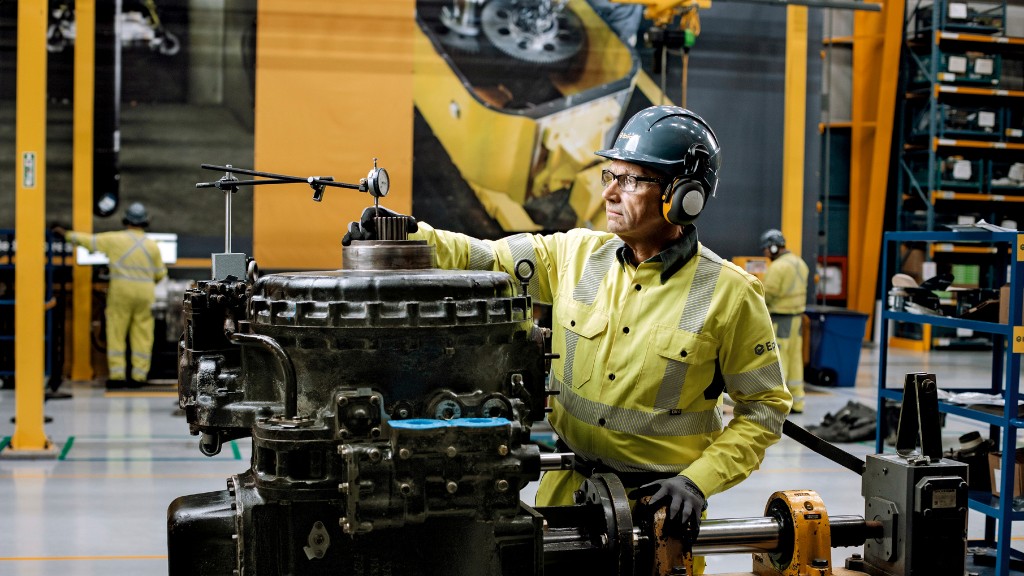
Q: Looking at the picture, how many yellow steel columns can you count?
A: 4